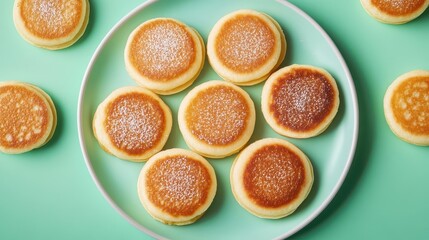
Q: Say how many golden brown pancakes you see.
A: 11